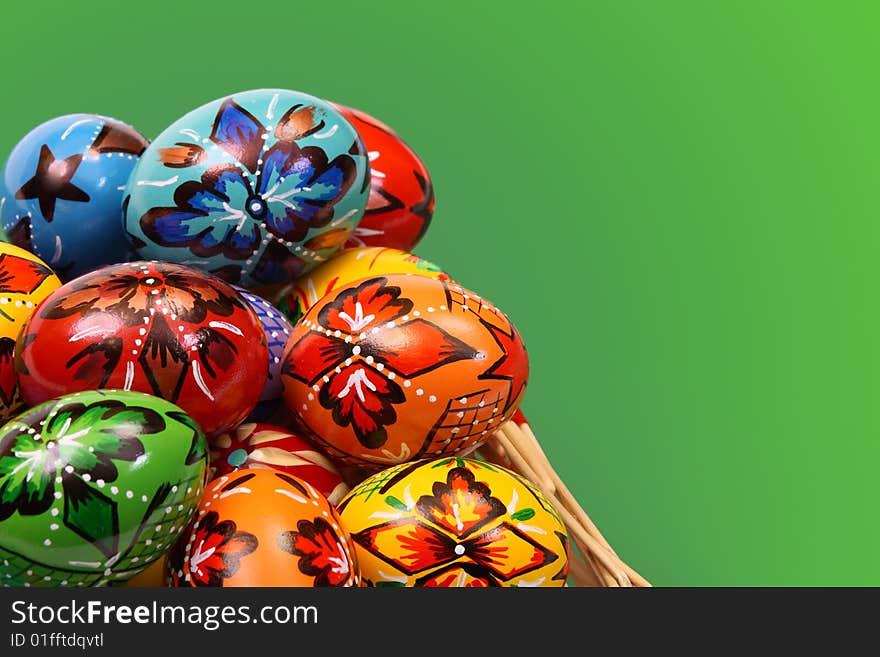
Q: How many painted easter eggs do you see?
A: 12